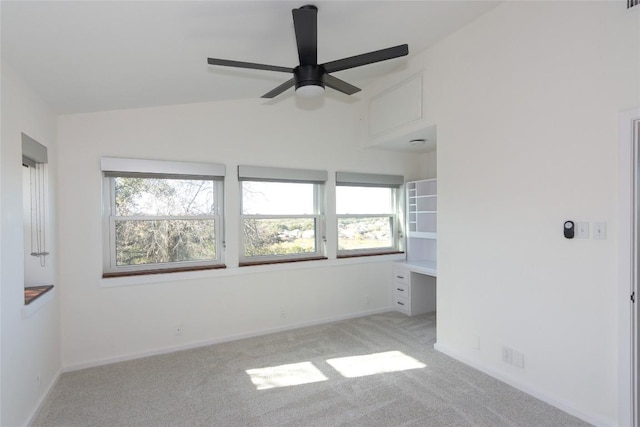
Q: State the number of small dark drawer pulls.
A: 3